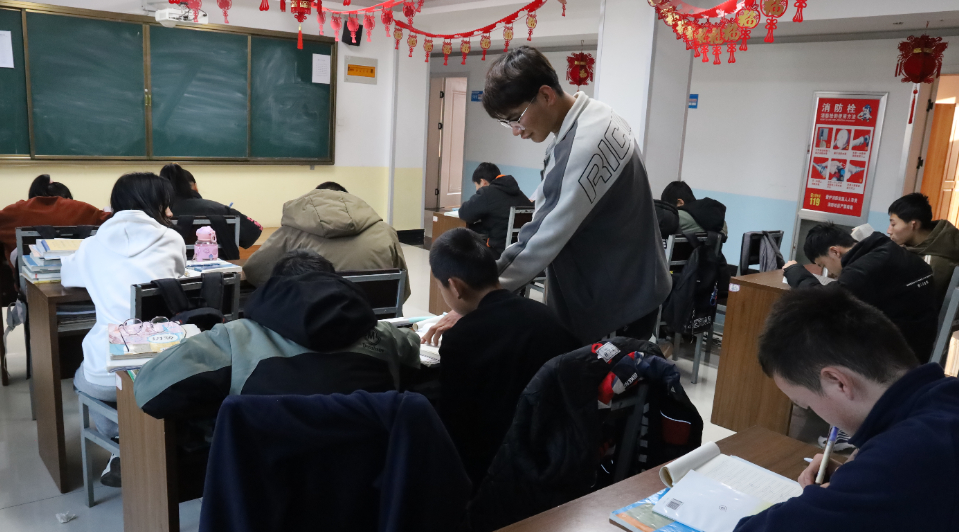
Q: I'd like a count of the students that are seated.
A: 11